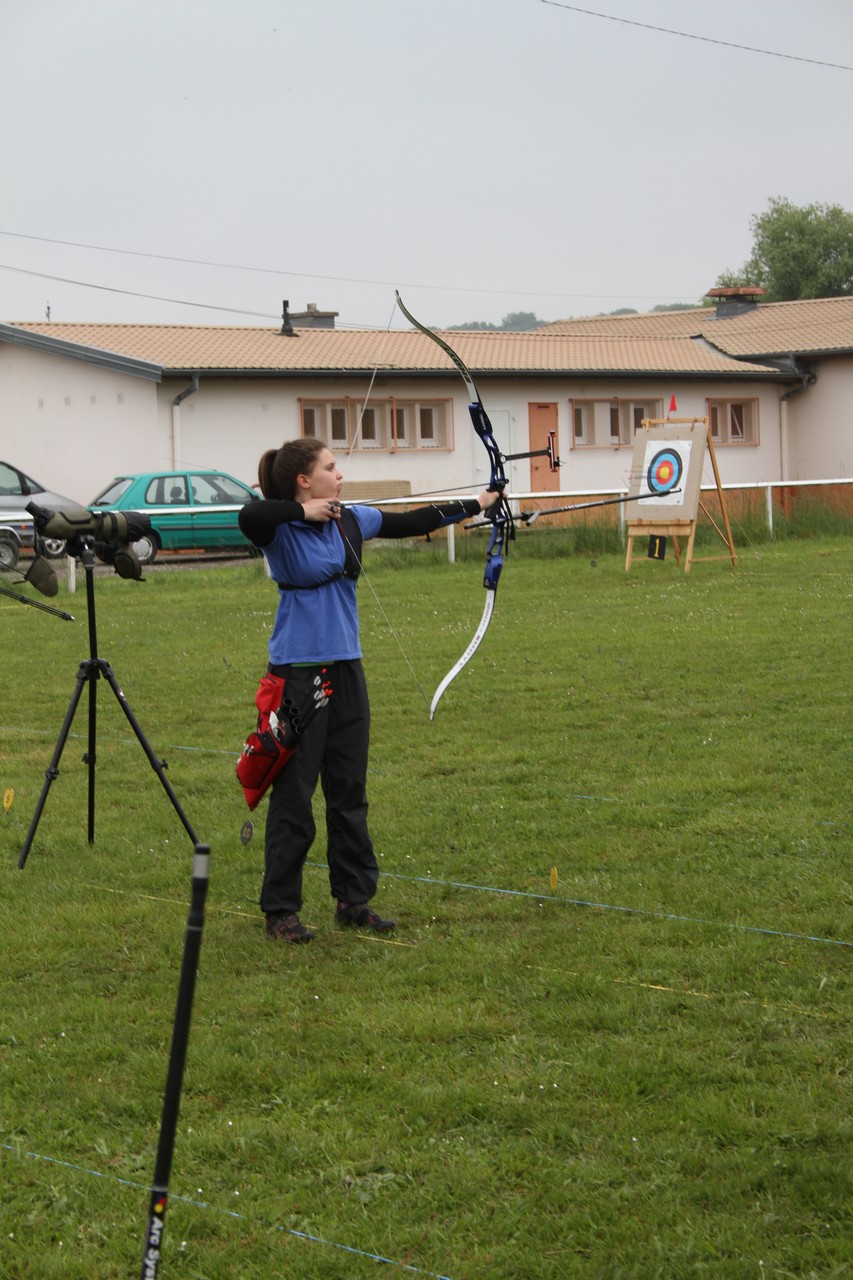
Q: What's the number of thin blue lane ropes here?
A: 3